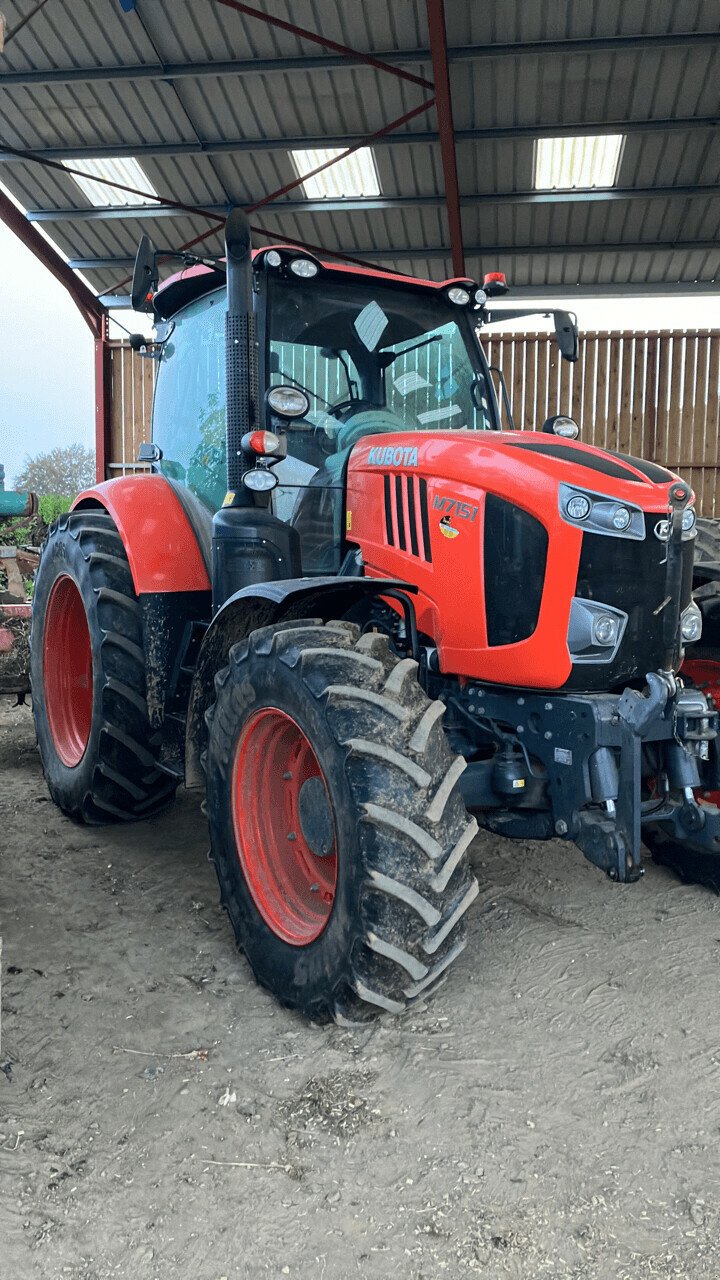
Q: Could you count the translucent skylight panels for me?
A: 3